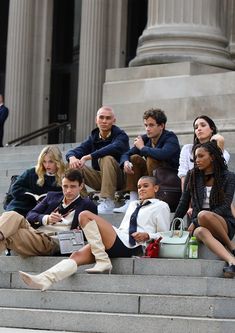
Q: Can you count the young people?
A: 7